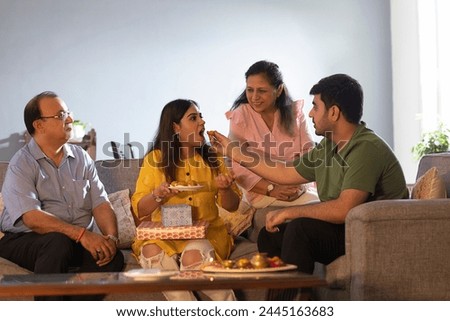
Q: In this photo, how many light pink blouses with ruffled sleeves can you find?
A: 1